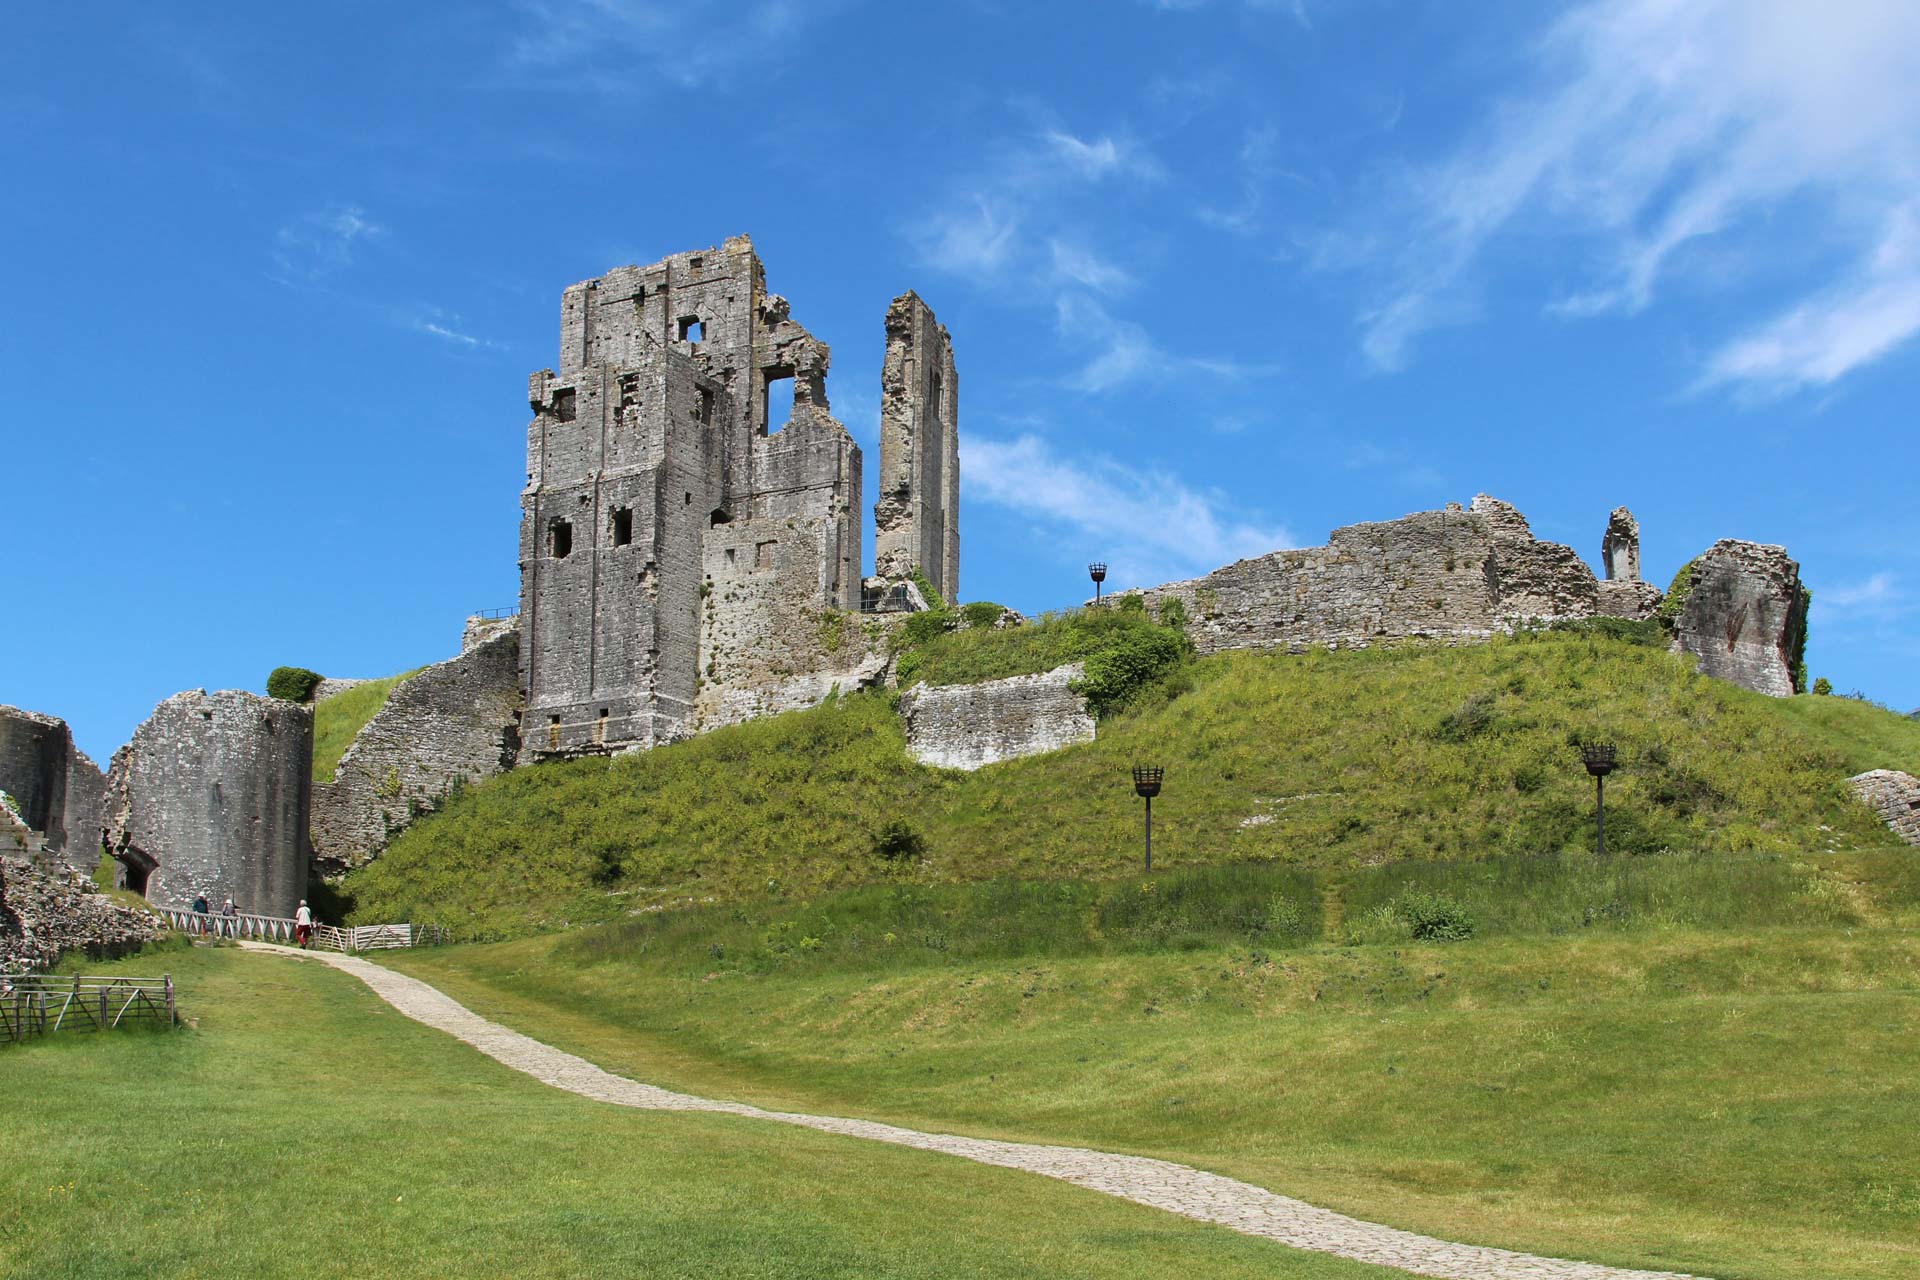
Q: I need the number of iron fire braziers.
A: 3